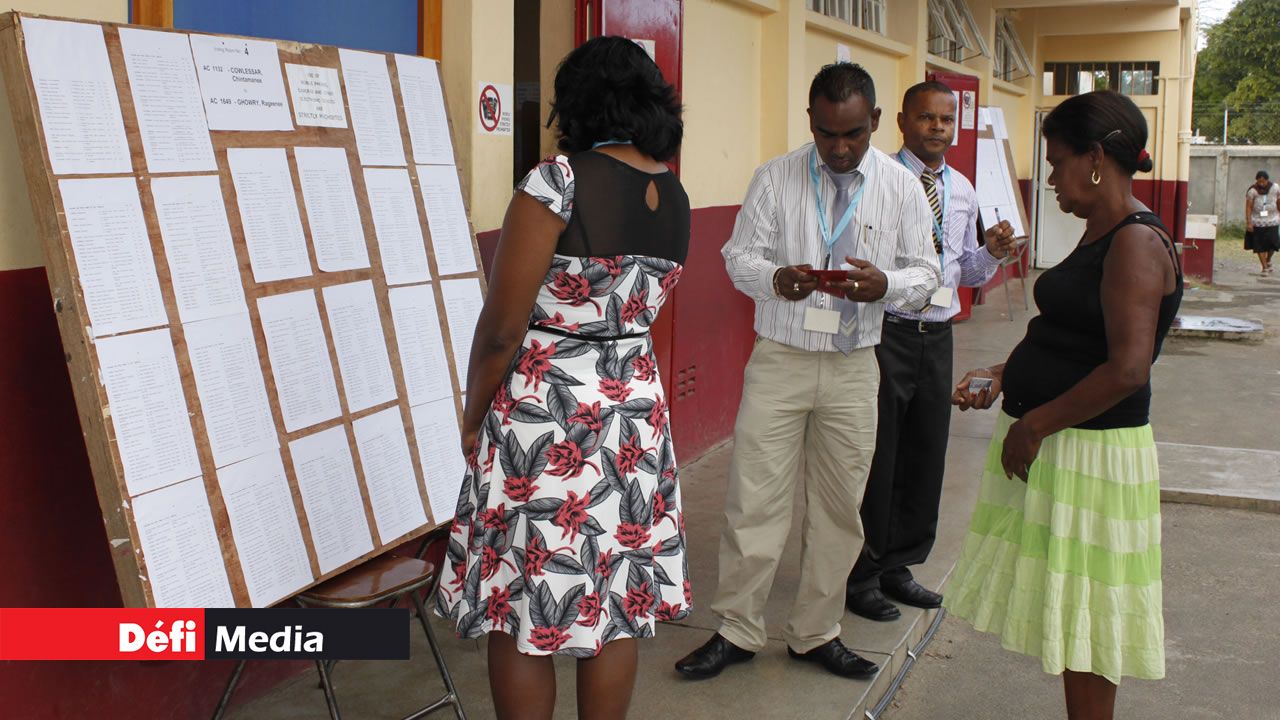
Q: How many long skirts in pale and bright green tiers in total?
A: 1